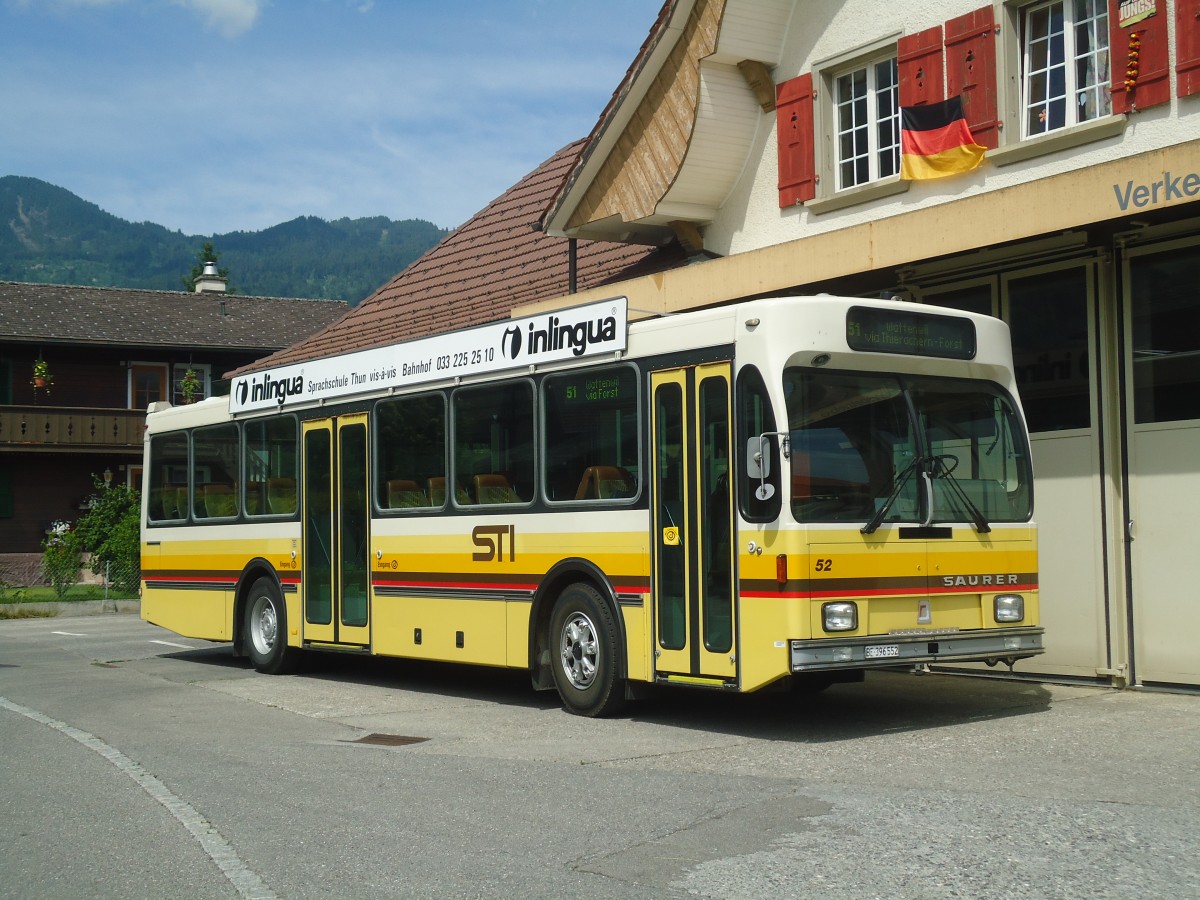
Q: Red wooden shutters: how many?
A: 5